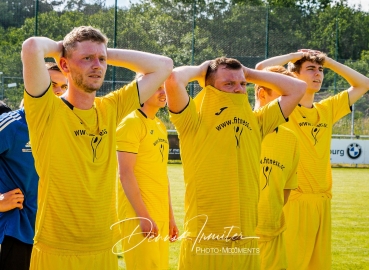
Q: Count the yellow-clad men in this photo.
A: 5